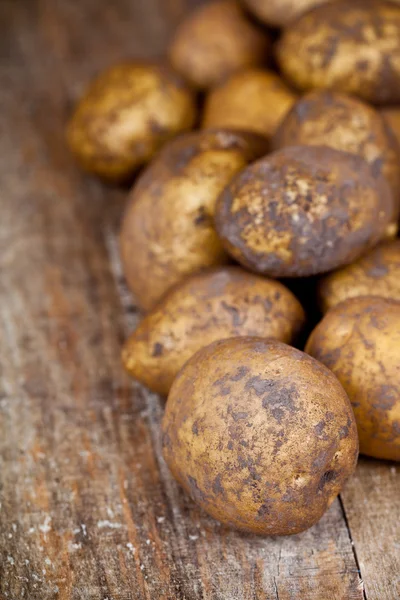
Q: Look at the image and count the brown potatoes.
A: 13